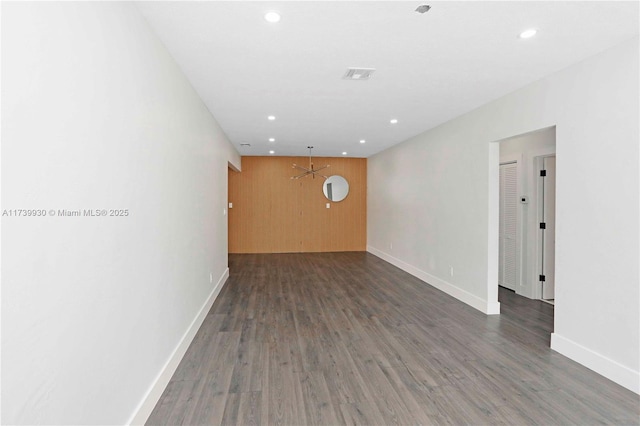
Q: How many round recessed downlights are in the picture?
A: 8